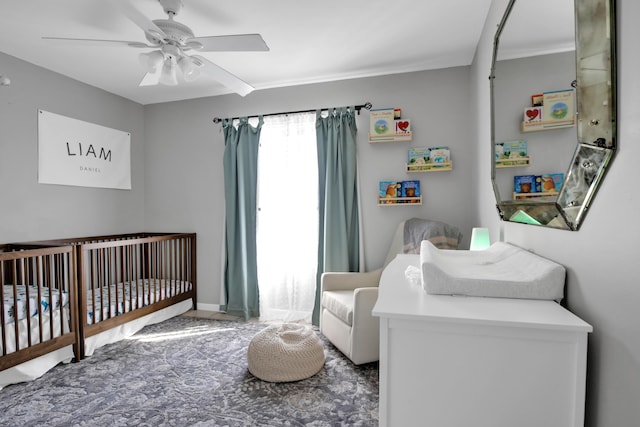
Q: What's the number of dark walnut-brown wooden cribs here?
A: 2